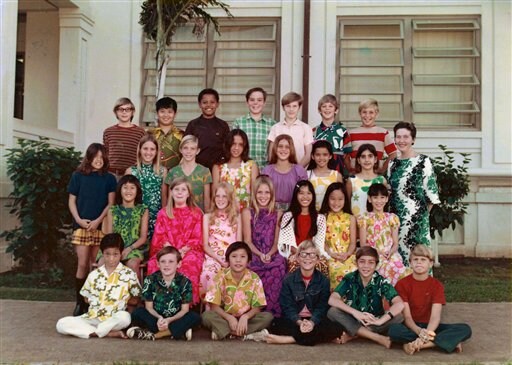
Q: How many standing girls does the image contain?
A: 7